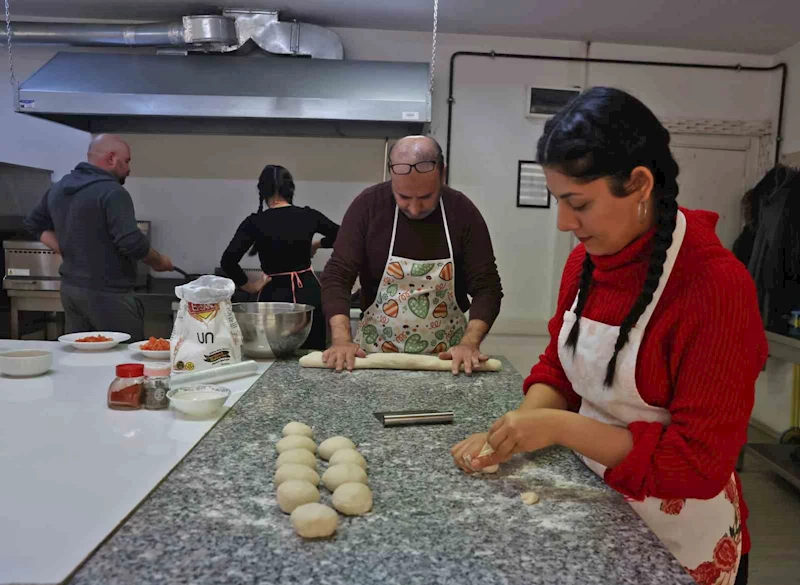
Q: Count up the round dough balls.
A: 10